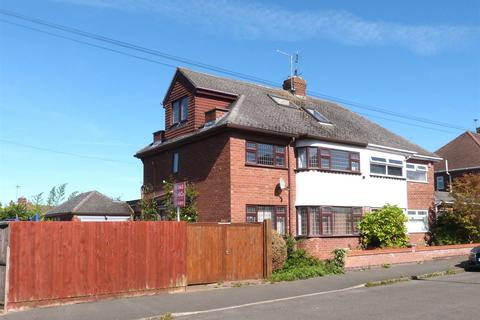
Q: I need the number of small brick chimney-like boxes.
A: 2